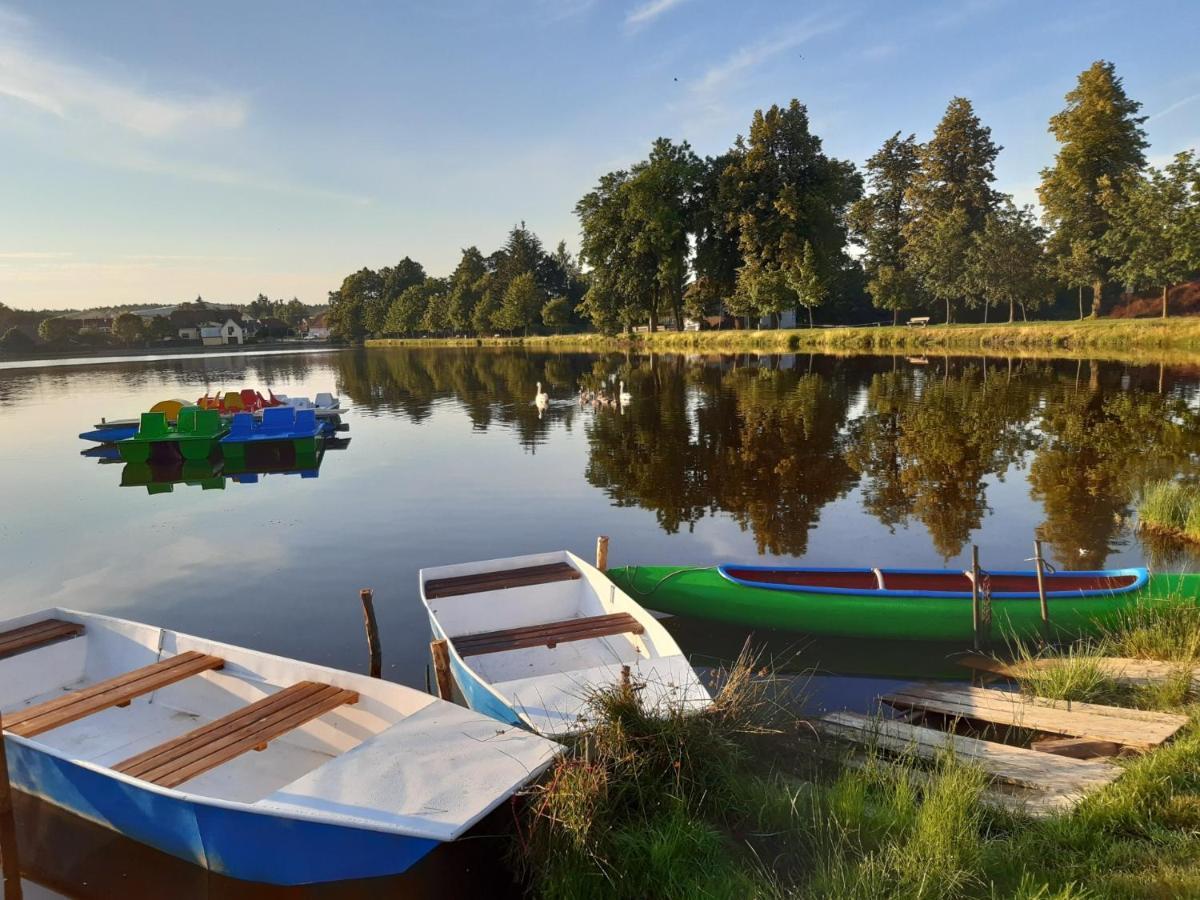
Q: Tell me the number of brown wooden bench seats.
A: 5